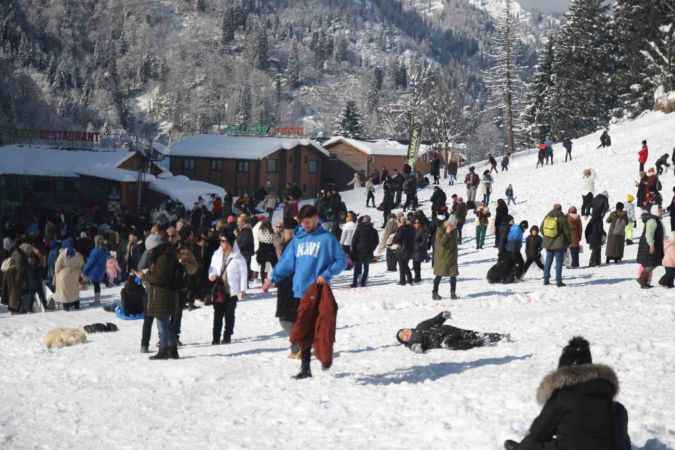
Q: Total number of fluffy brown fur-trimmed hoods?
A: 1